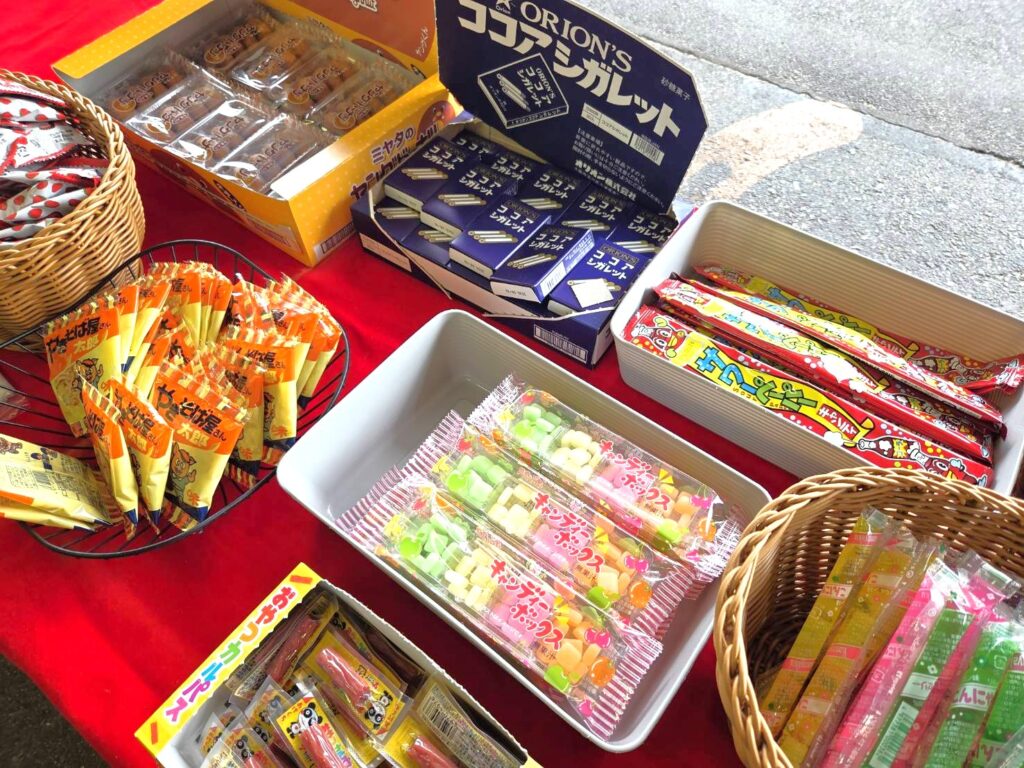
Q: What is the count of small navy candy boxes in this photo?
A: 12